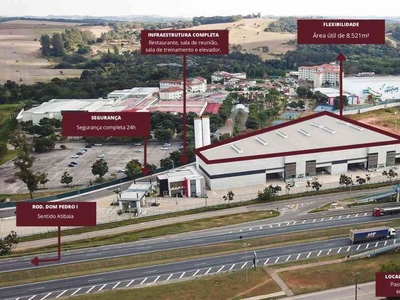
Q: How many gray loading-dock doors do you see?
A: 4